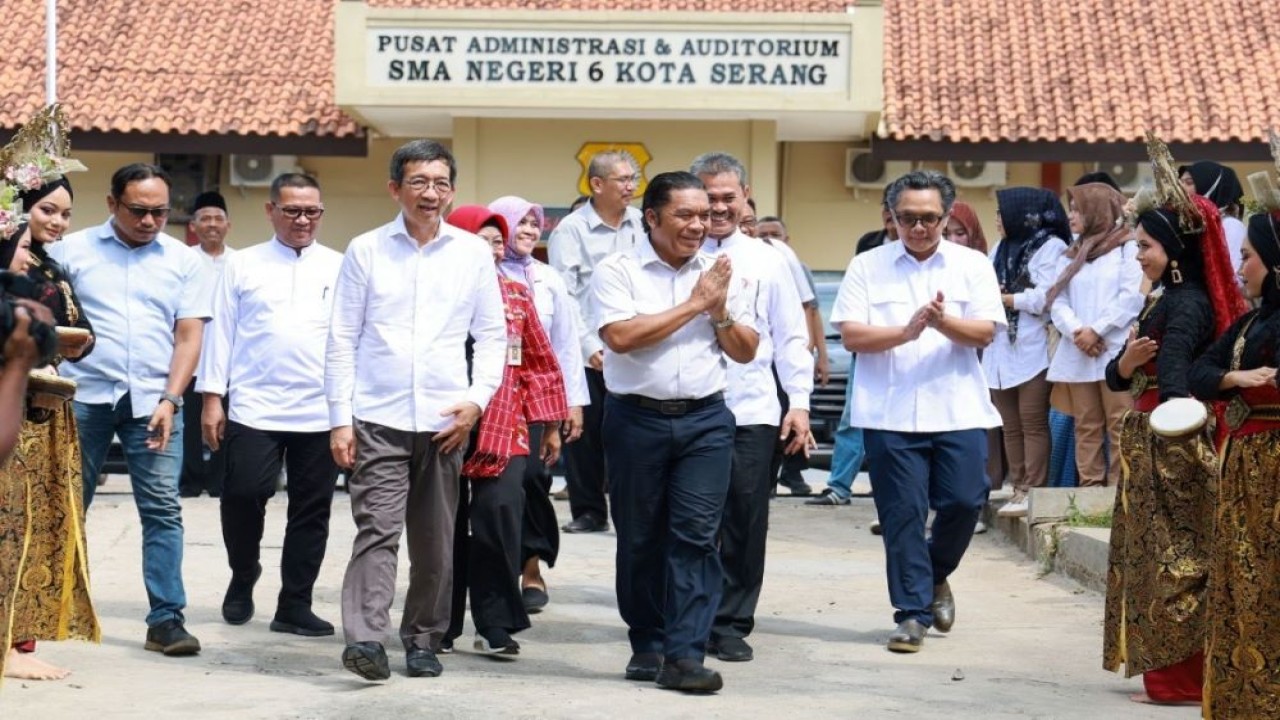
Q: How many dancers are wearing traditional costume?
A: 4